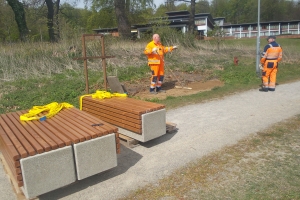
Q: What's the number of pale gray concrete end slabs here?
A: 3